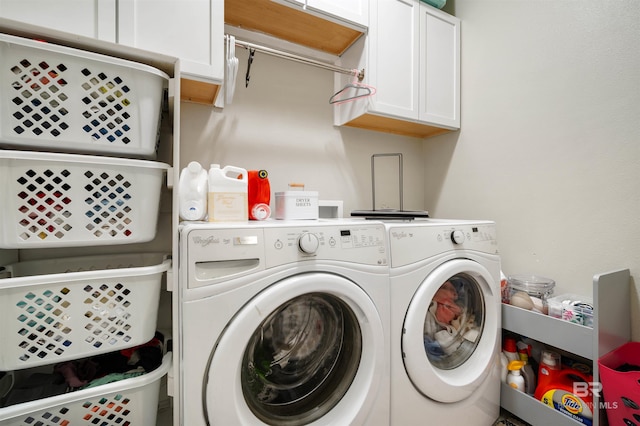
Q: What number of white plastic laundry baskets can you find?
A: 4